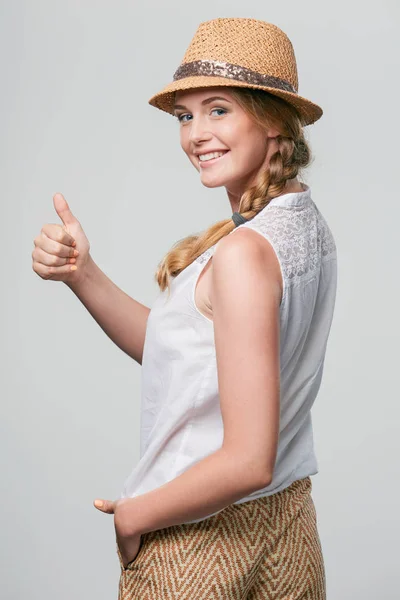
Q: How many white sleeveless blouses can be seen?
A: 1